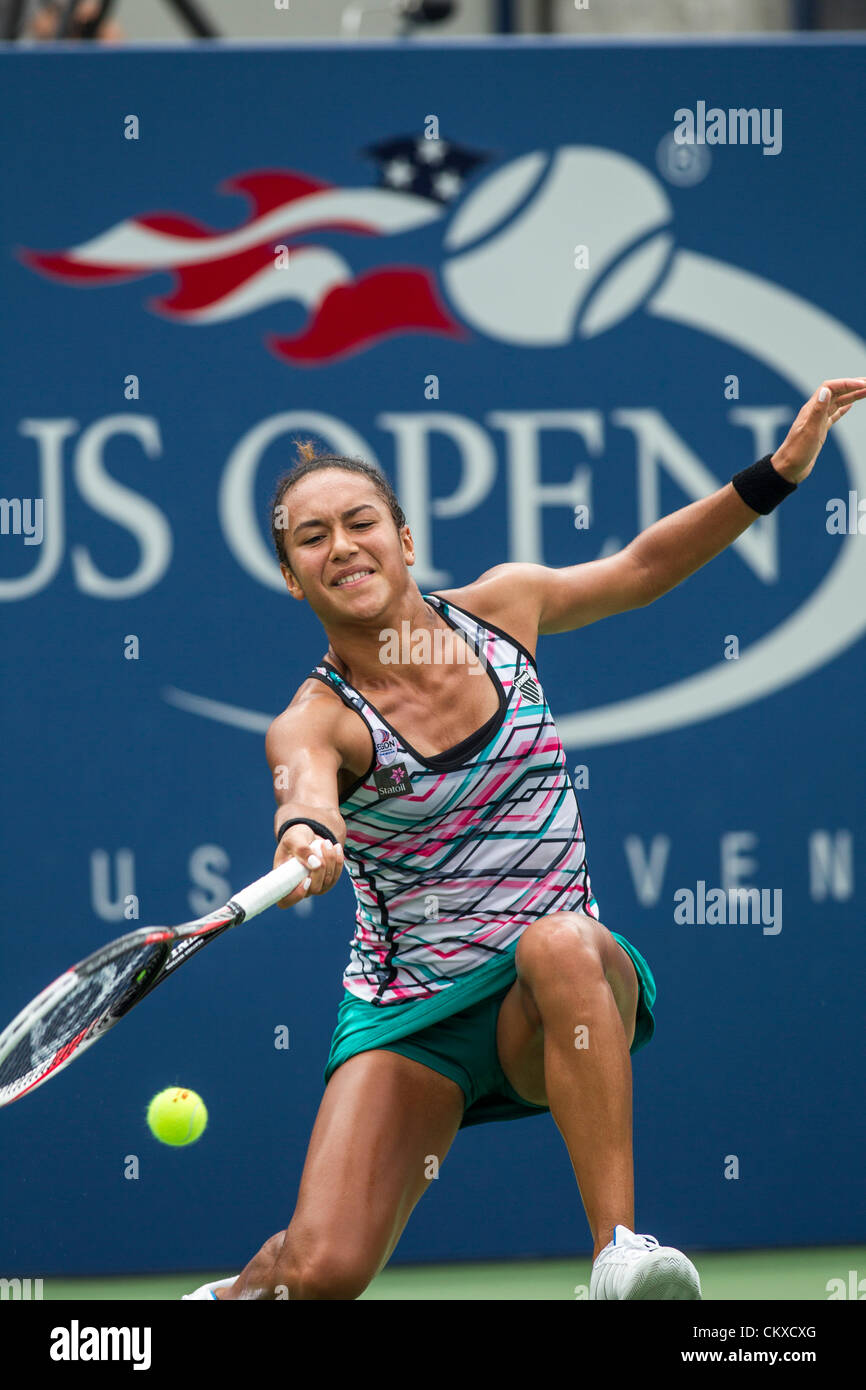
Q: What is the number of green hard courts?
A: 1